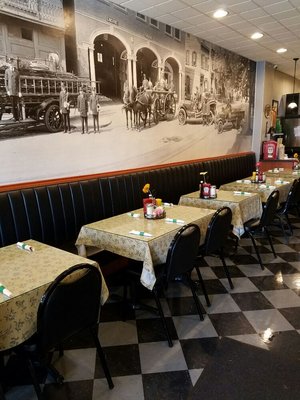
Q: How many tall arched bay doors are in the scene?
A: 3